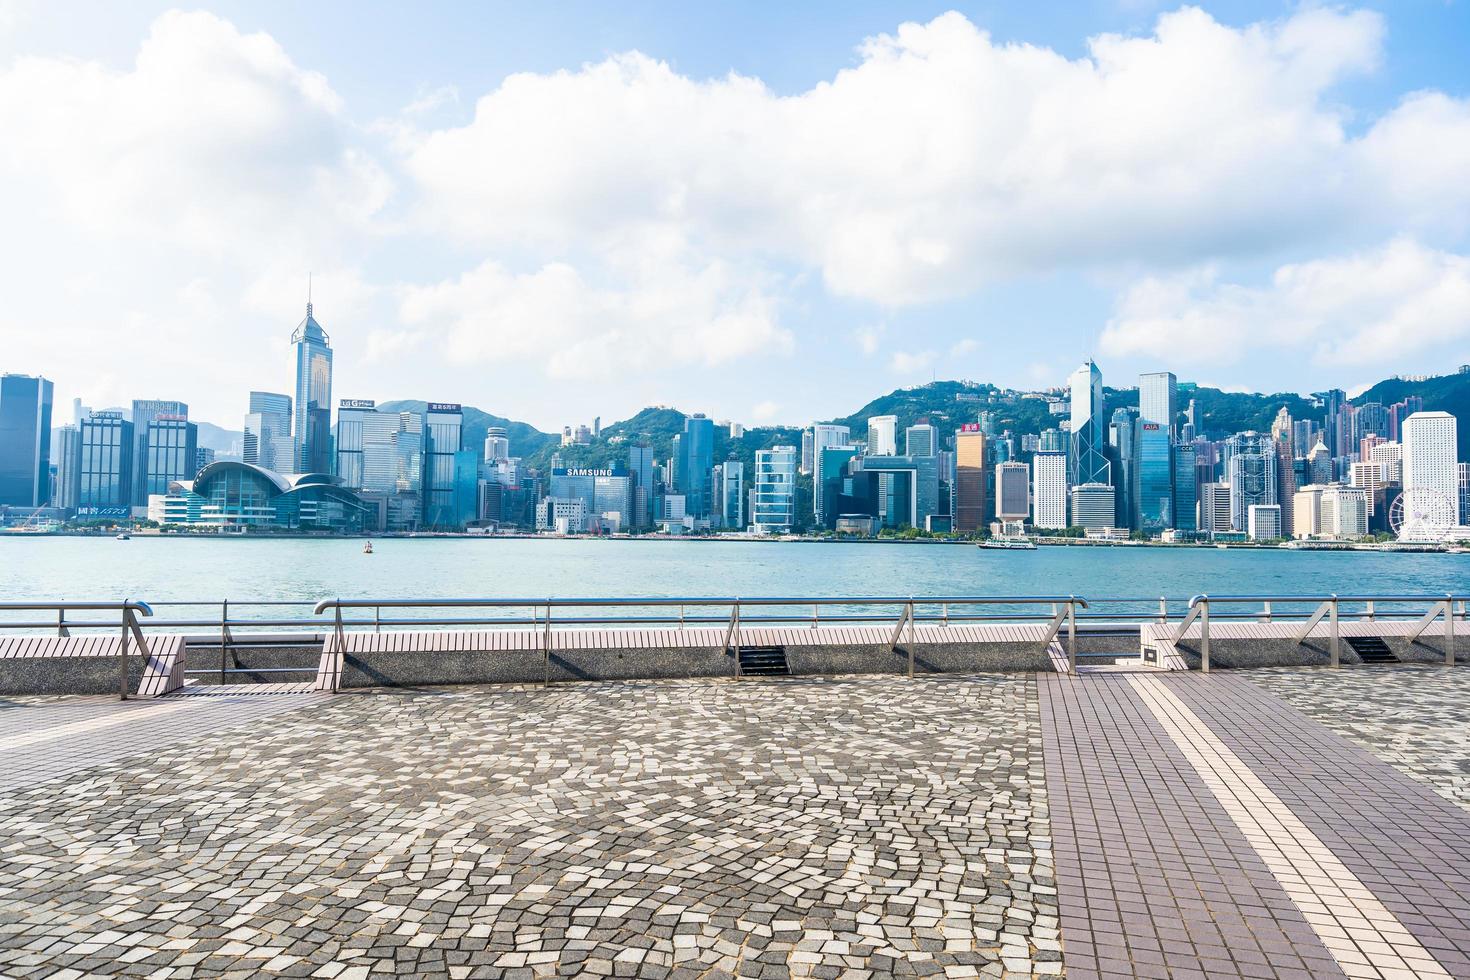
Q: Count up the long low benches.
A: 3